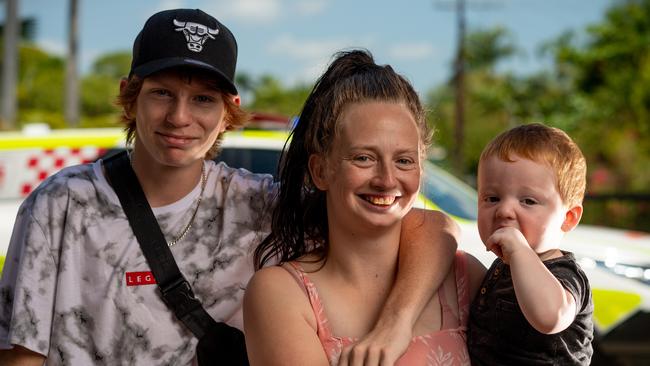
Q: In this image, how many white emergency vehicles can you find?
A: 1